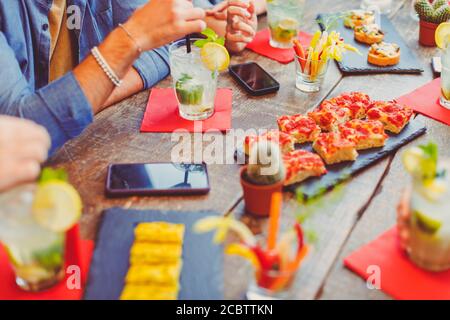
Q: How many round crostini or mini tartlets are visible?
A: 3